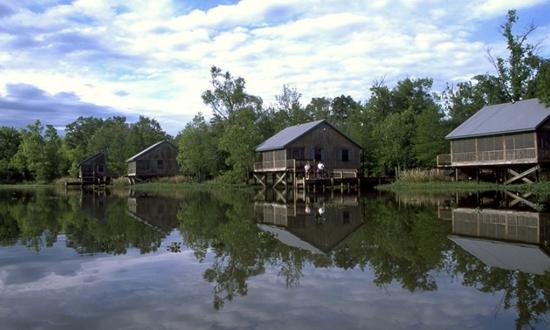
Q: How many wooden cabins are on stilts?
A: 4